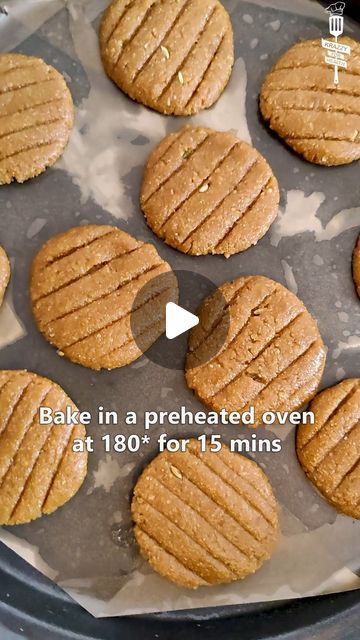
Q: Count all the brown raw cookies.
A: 11